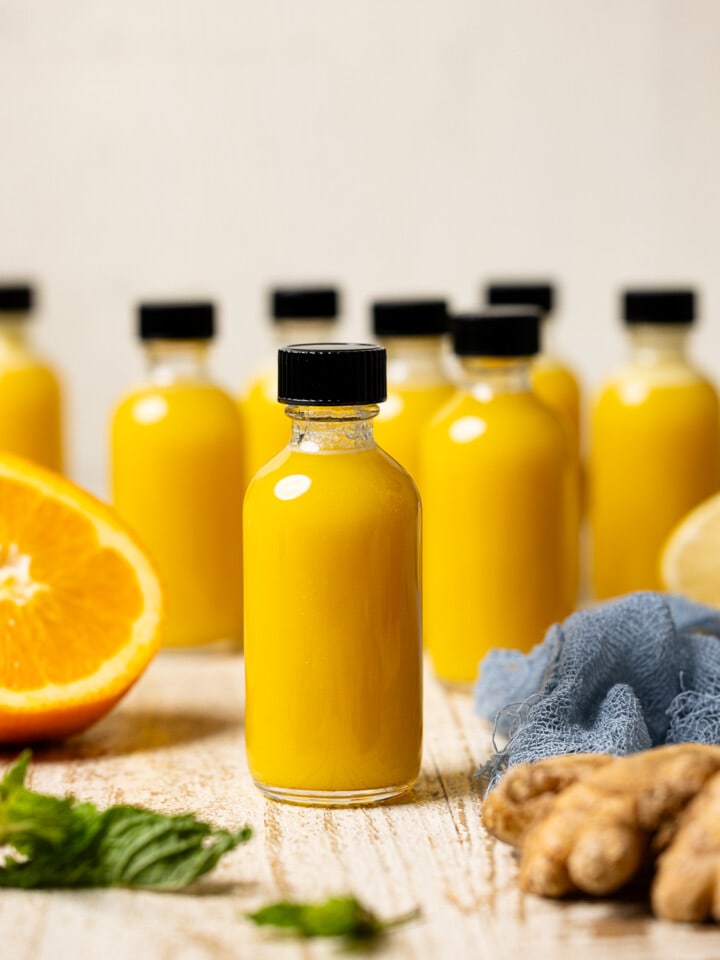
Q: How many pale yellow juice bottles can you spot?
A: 8